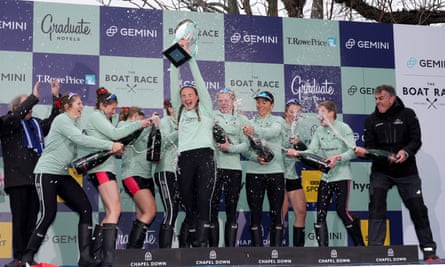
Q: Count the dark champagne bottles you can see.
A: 8